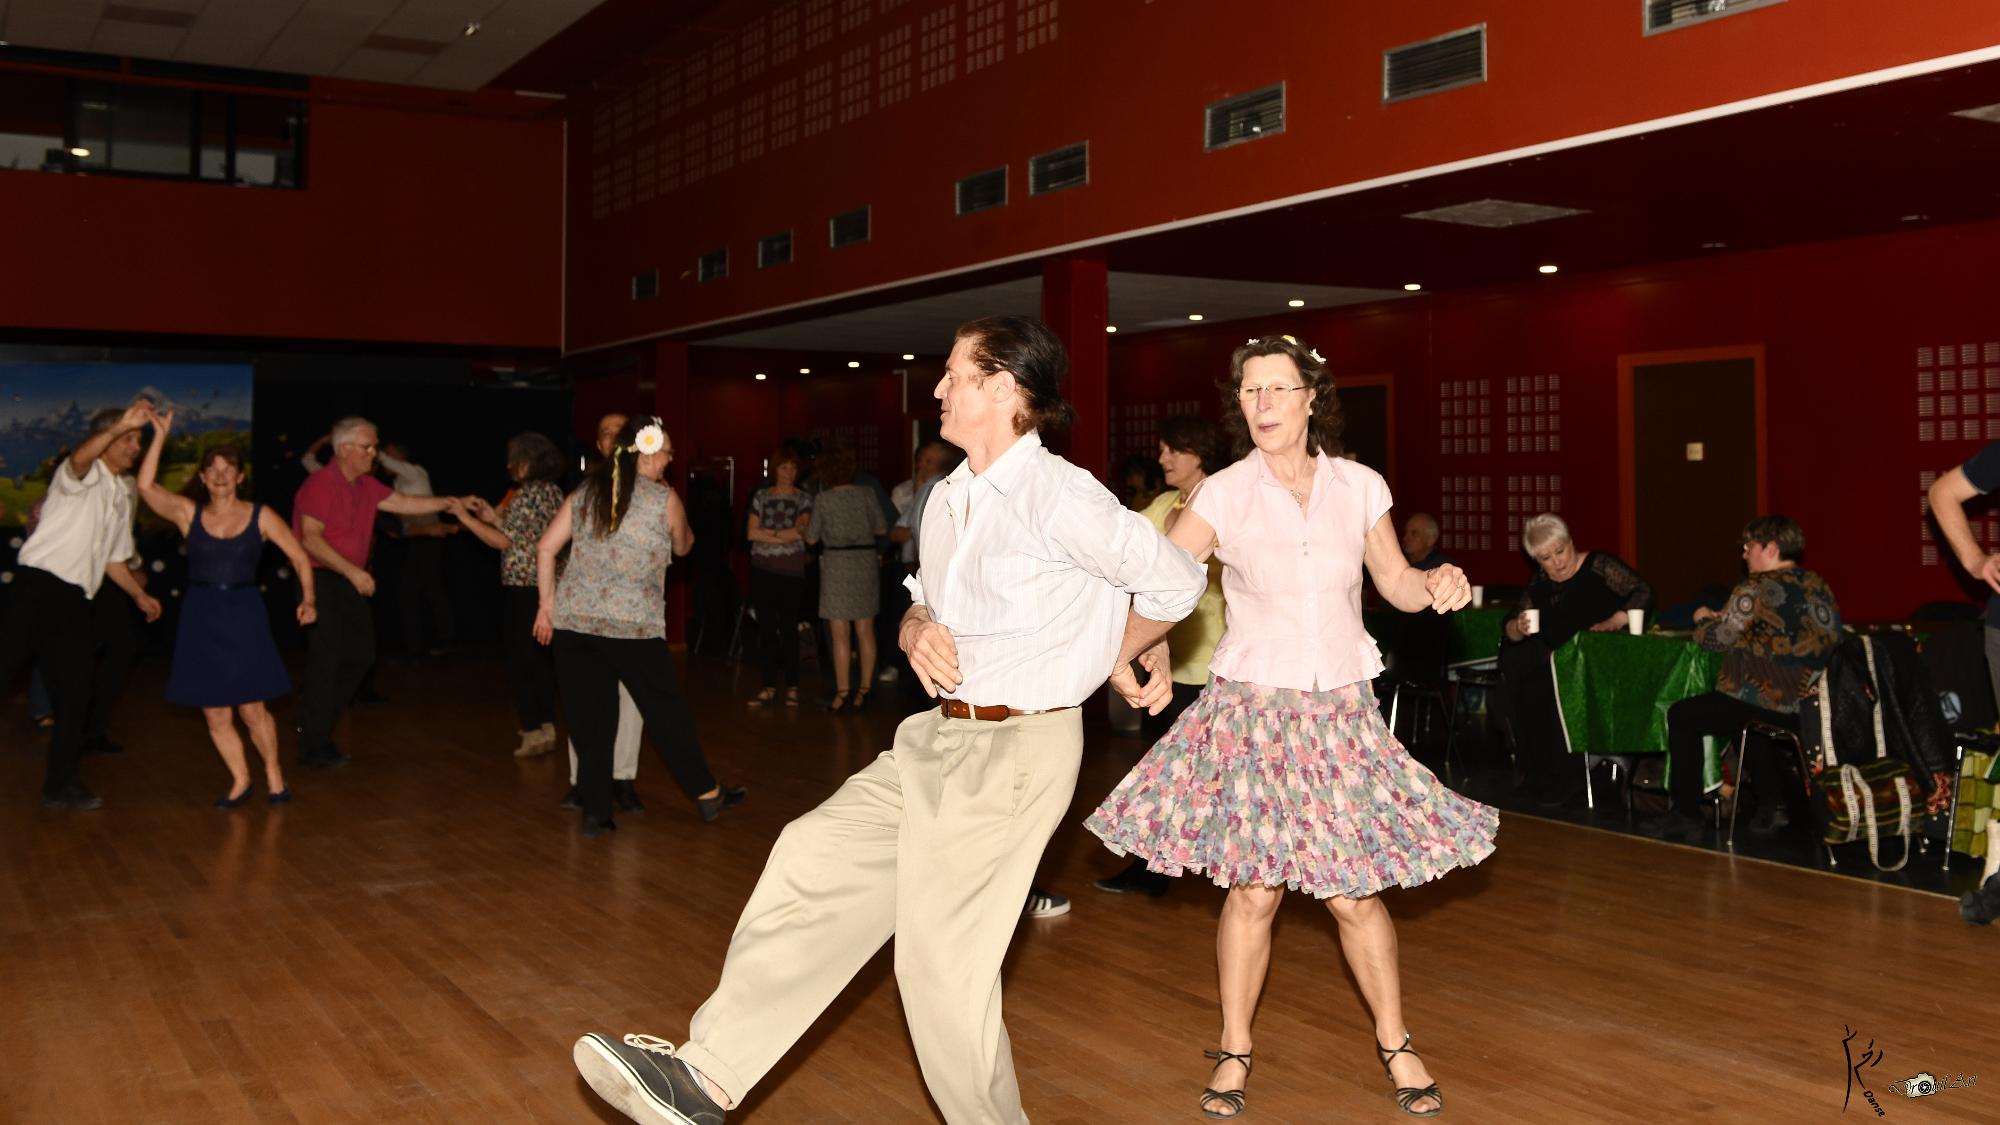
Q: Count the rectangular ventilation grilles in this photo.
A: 9